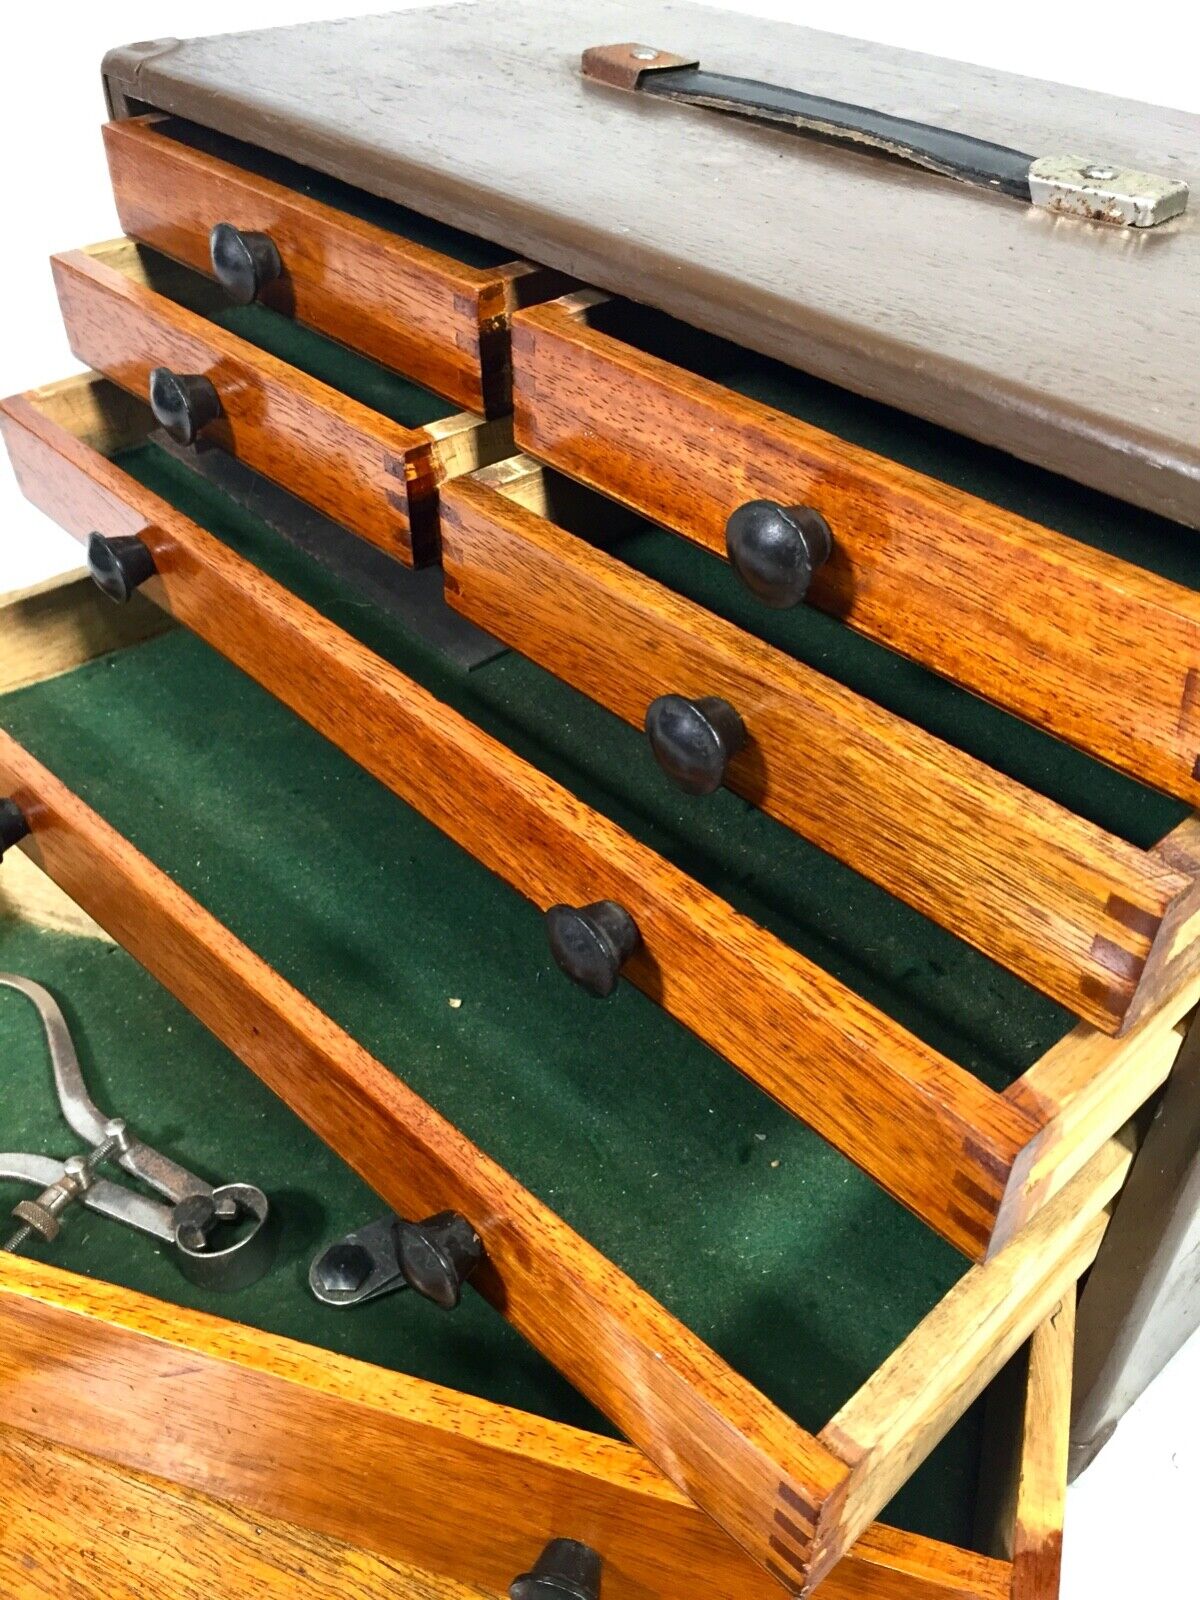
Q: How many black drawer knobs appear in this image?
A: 9